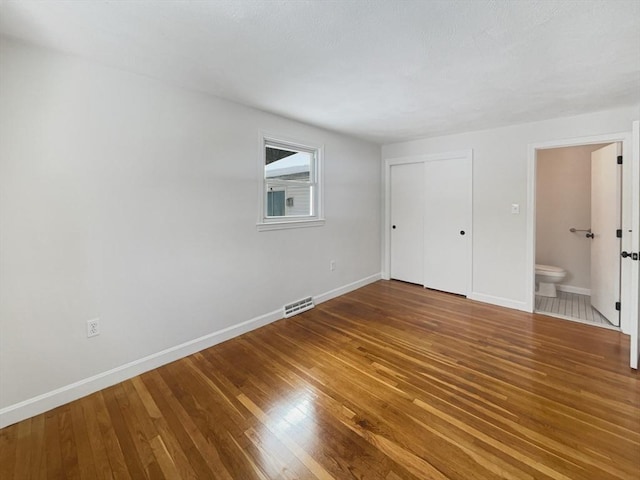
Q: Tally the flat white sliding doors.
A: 2